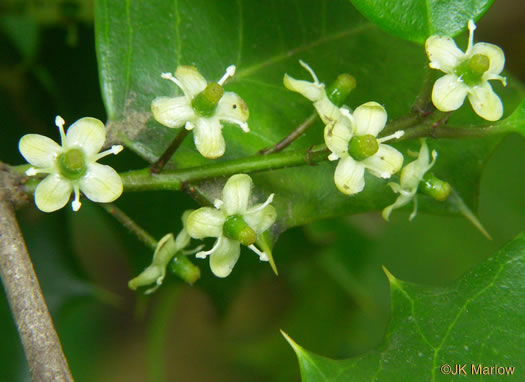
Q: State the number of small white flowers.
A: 8